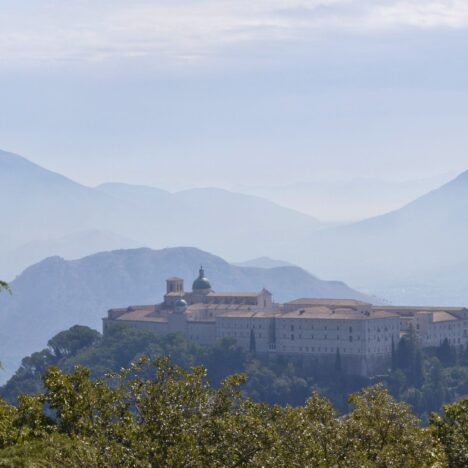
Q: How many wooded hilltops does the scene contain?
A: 1